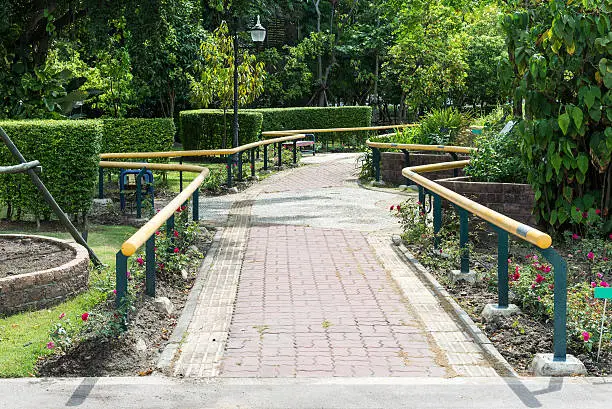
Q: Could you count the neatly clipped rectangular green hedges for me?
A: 4